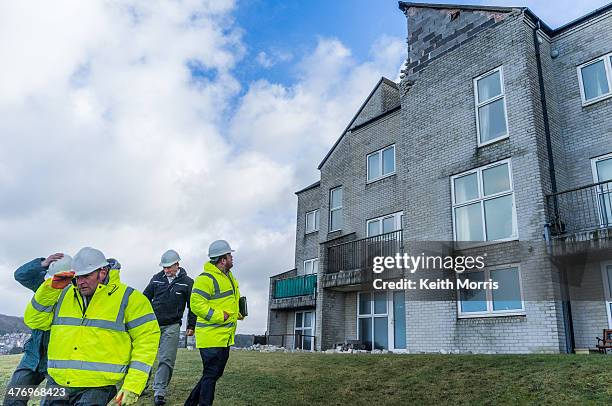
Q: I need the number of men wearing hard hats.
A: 4